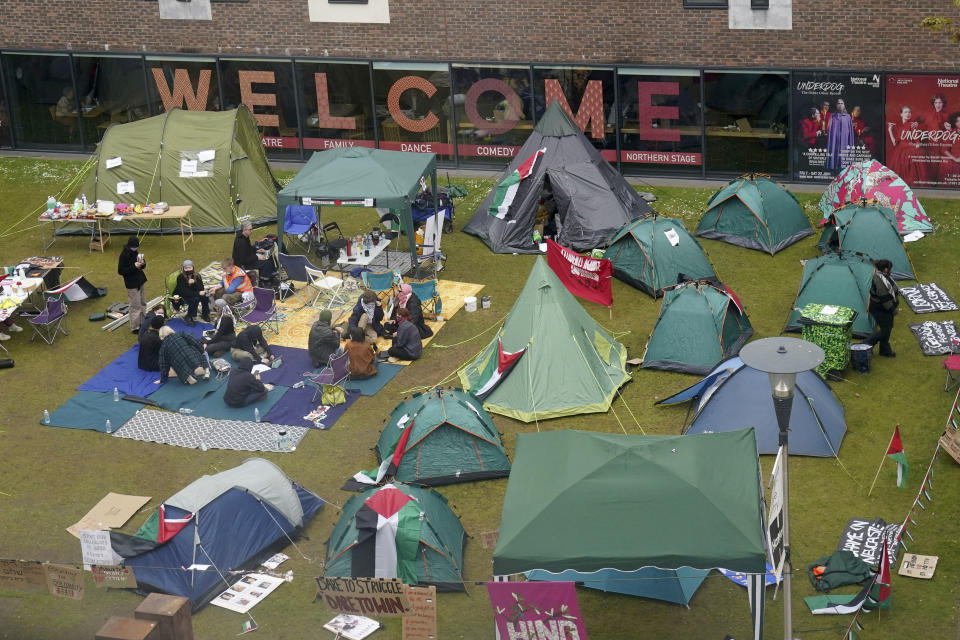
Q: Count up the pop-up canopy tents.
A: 2